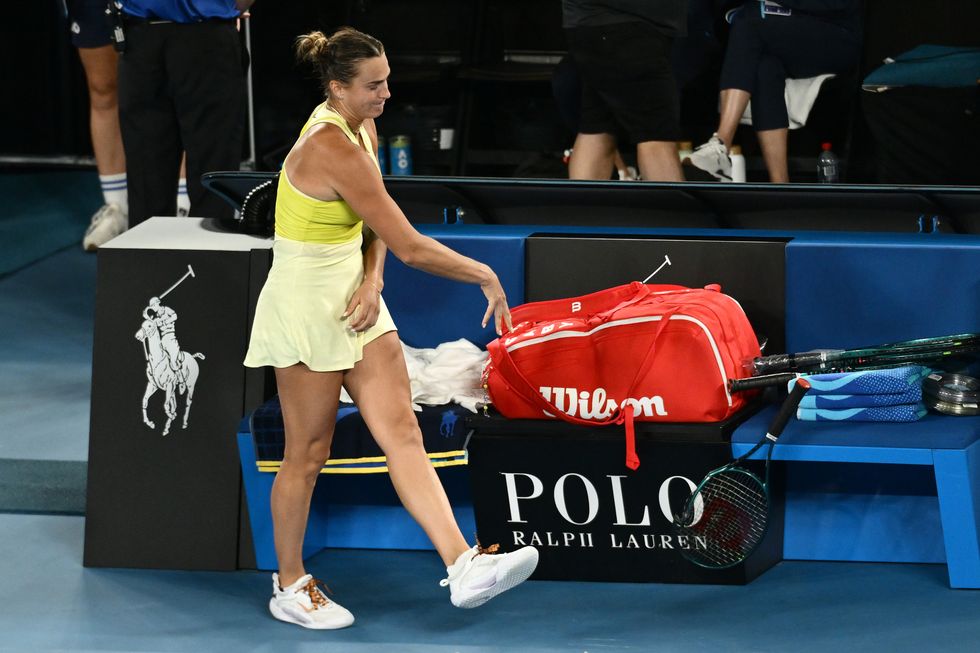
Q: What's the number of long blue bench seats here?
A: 2